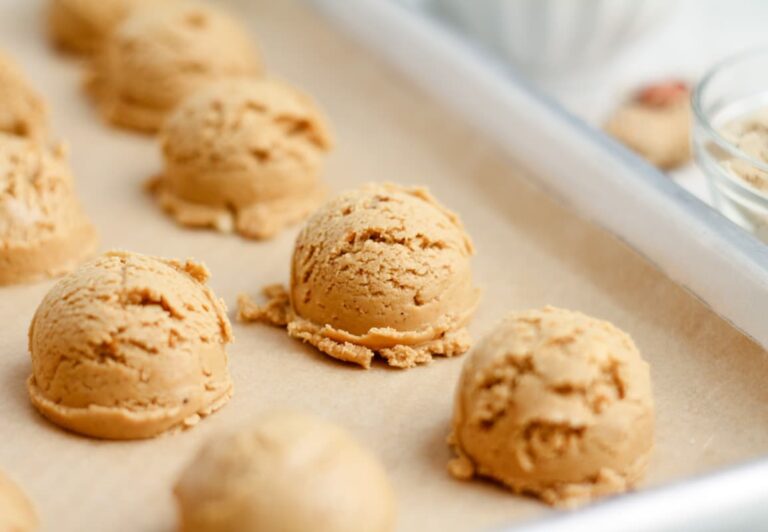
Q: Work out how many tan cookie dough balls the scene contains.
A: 10